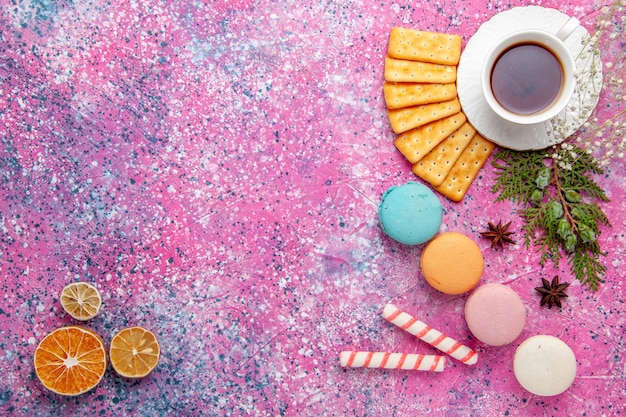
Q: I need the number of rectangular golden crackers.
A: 7